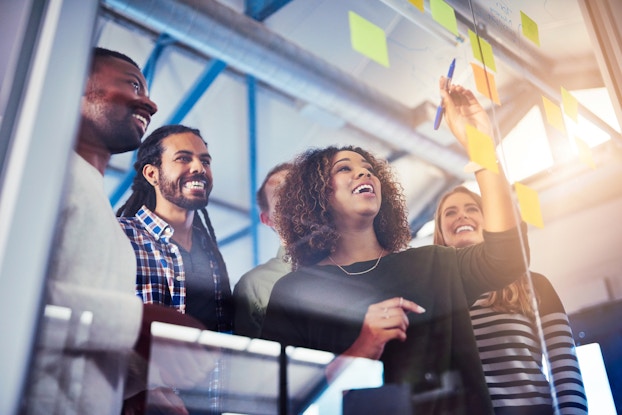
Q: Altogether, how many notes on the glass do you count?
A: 11